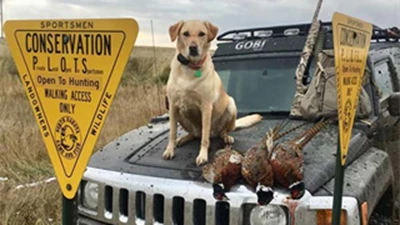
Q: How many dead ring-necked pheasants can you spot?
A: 3